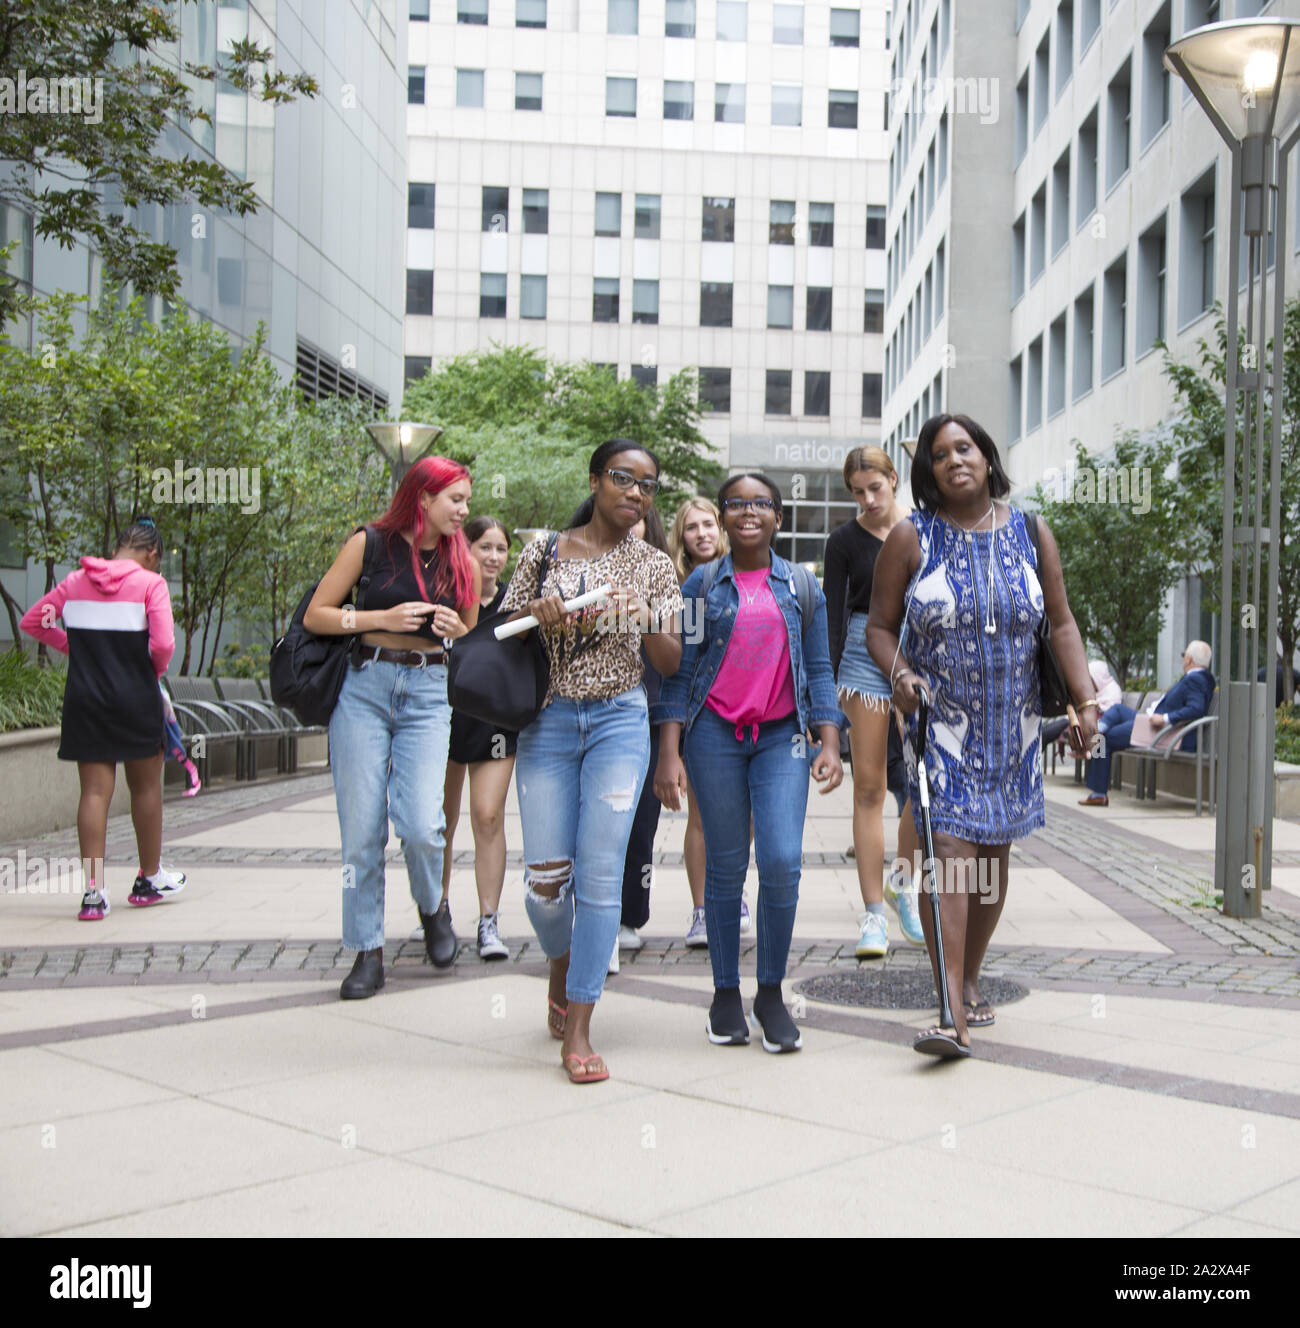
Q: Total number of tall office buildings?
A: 3